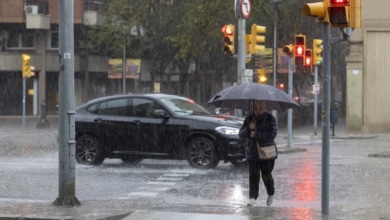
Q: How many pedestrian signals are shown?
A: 3